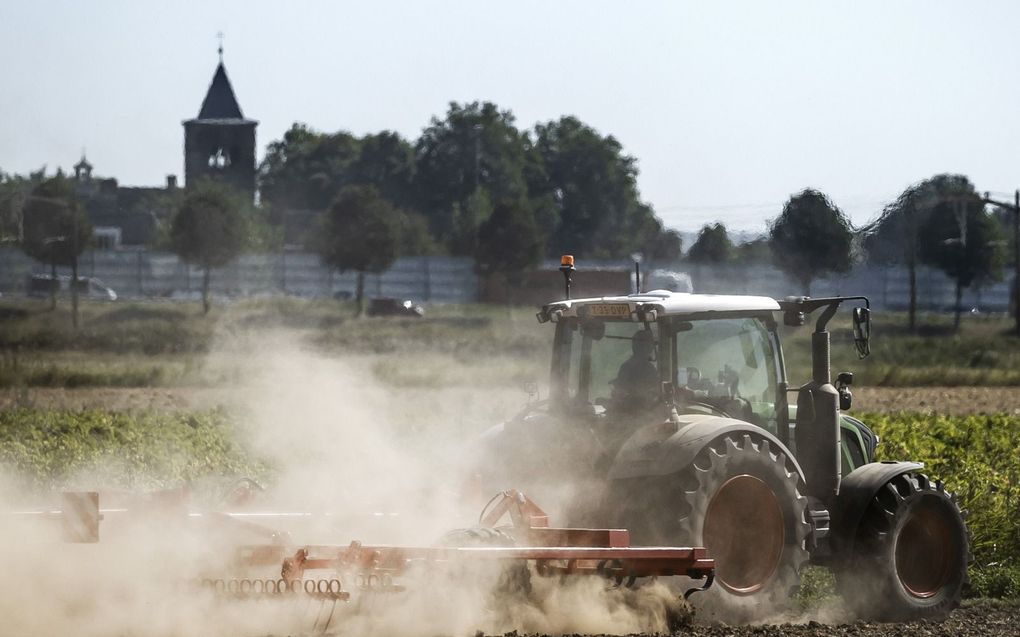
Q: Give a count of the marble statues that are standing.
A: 0